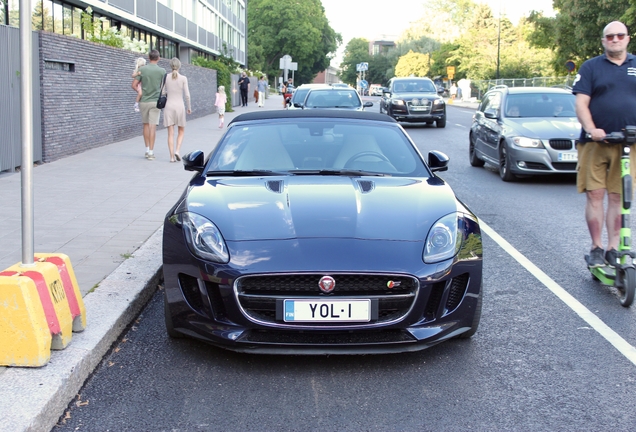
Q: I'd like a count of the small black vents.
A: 2